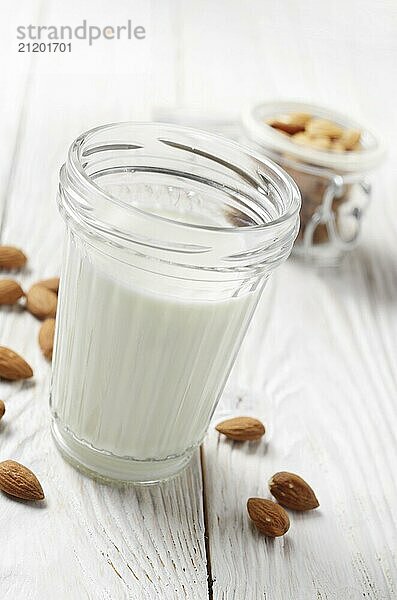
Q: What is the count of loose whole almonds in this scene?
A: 11